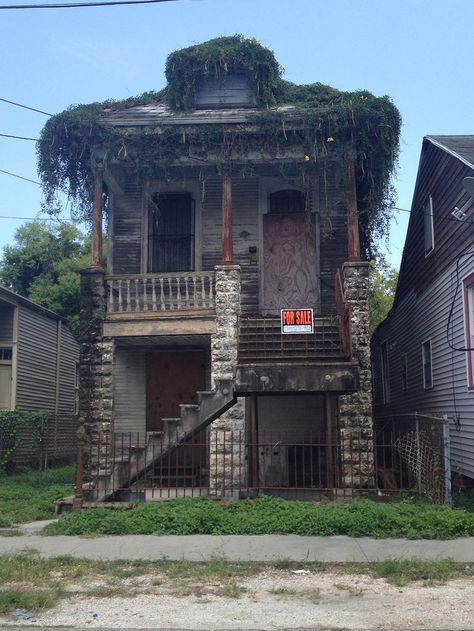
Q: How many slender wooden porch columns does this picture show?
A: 3